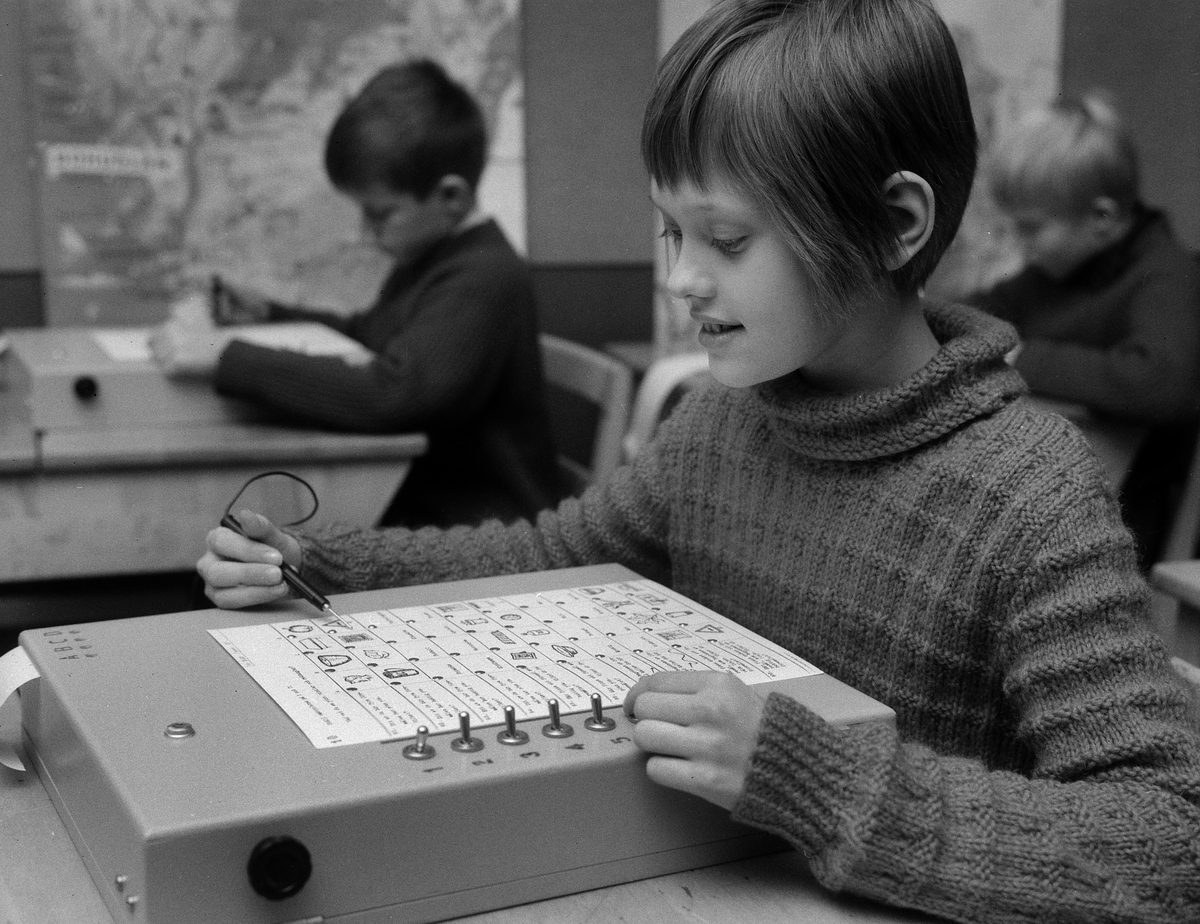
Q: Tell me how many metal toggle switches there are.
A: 5